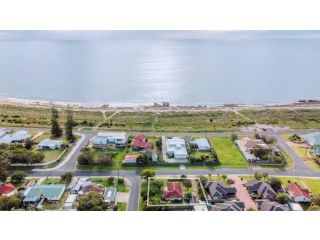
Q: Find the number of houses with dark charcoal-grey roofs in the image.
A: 4